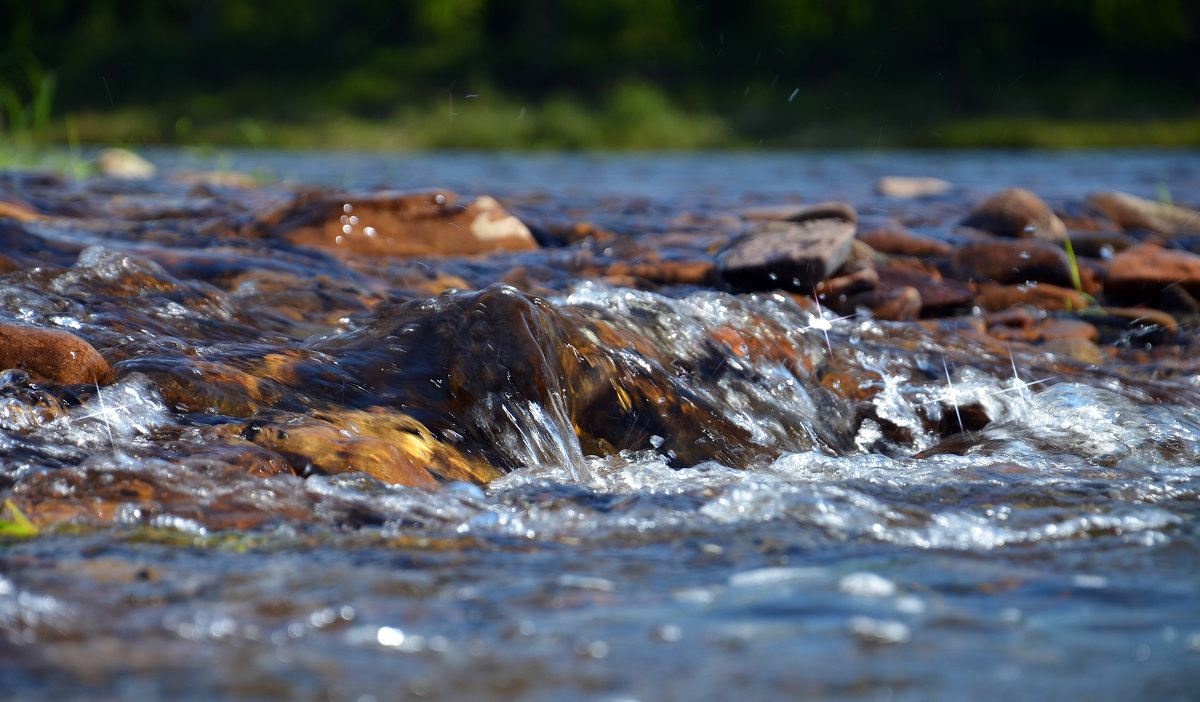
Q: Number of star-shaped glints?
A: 4